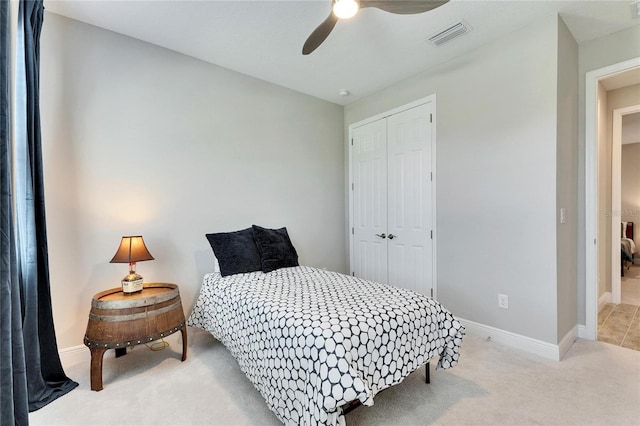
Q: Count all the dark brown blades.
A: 2